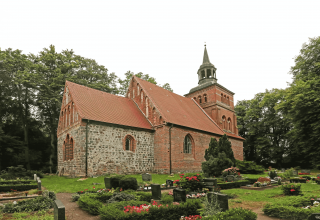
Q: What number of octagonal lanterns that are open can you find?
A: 1